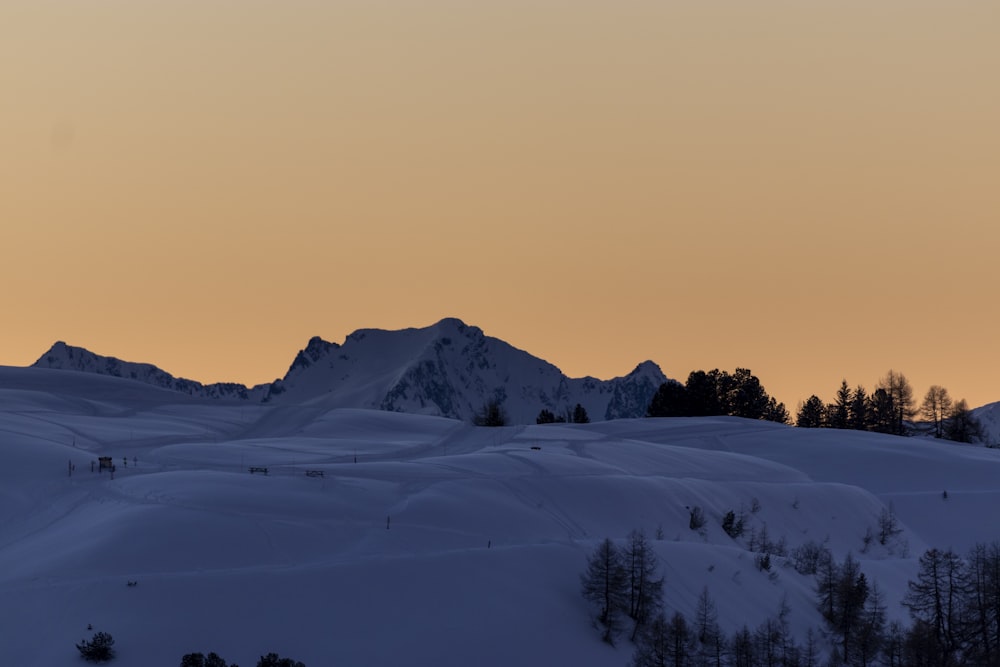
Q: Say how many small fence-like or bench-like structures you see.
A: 2